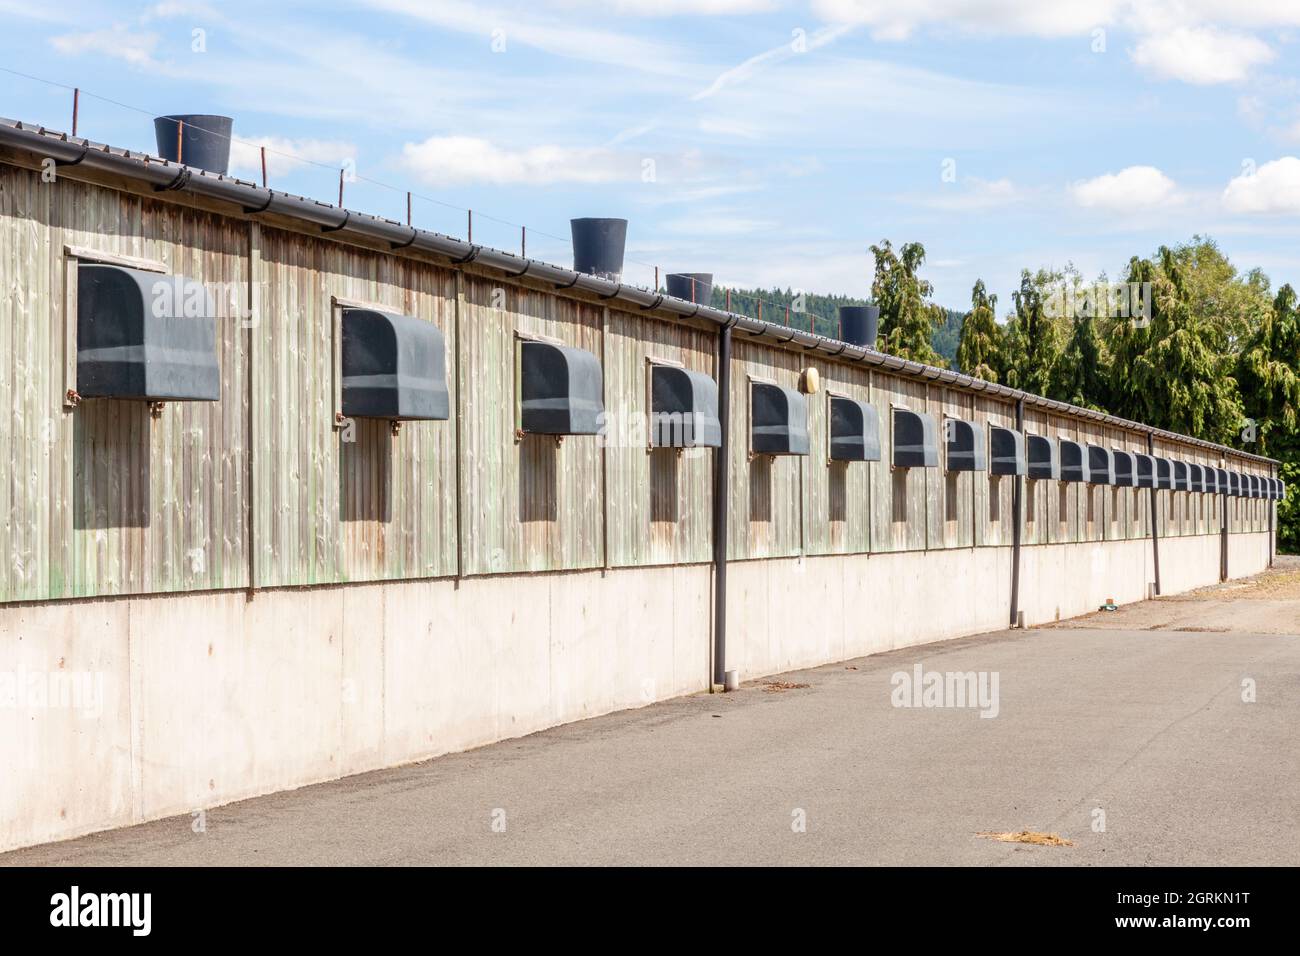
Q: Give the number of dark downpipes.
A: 5